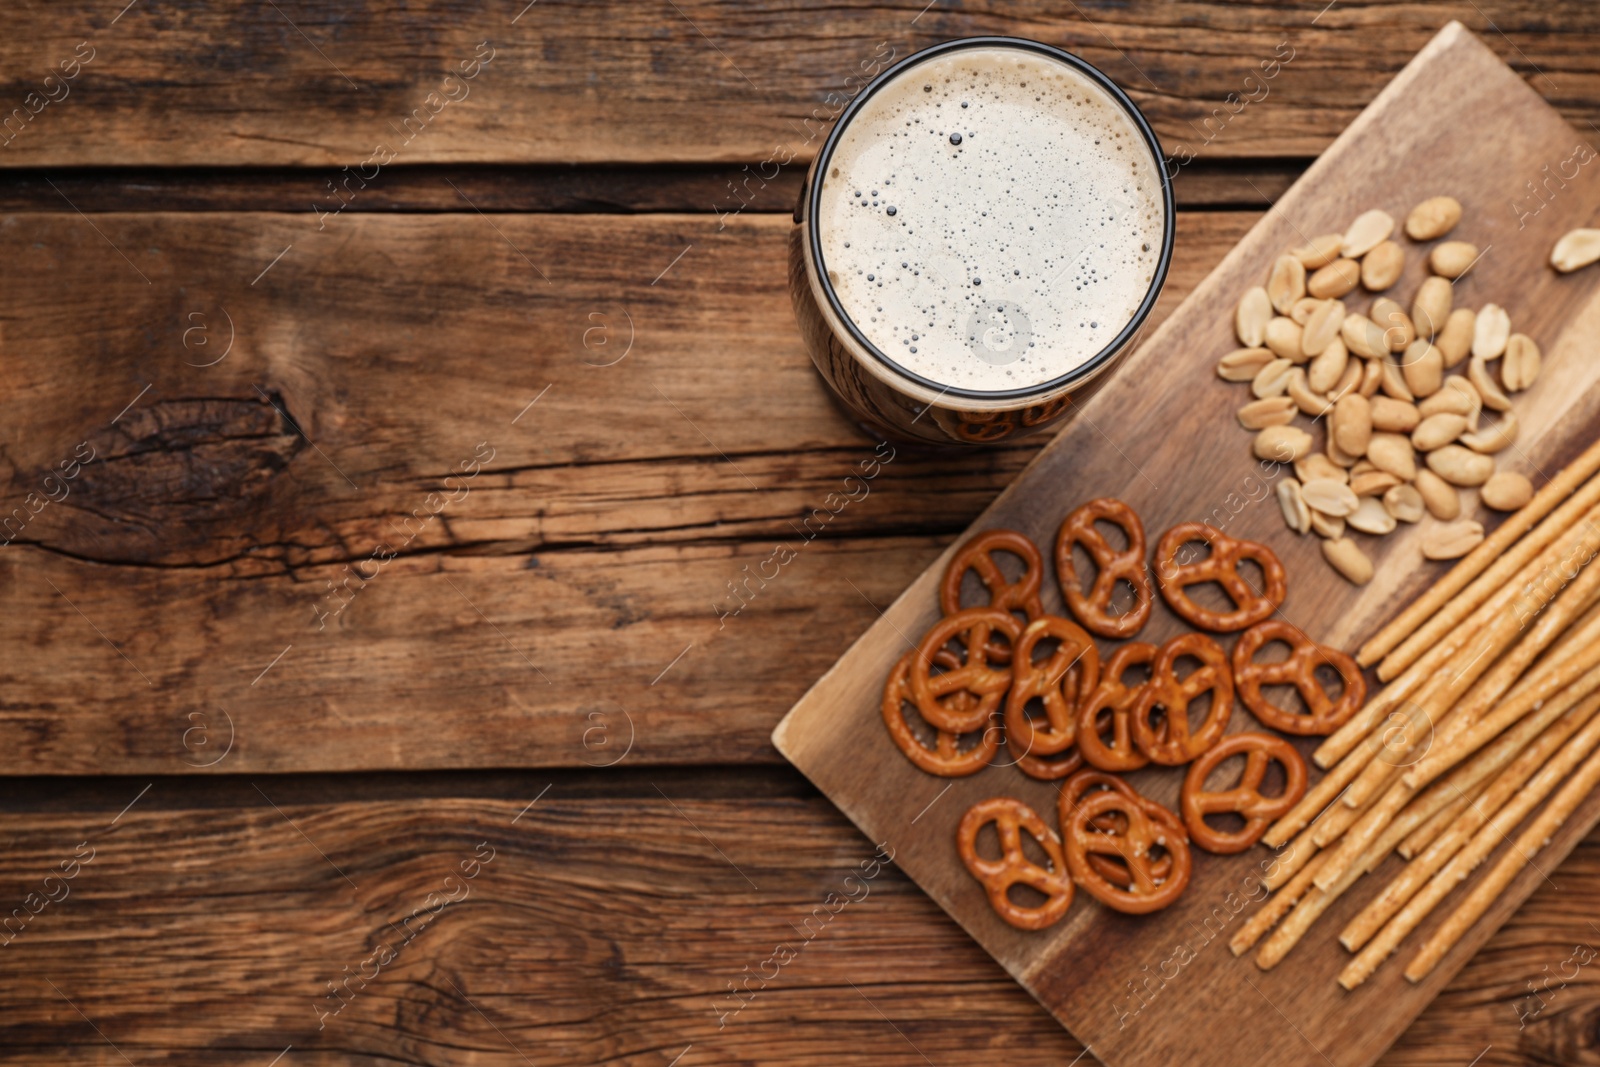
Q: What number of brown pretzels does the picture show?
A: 14